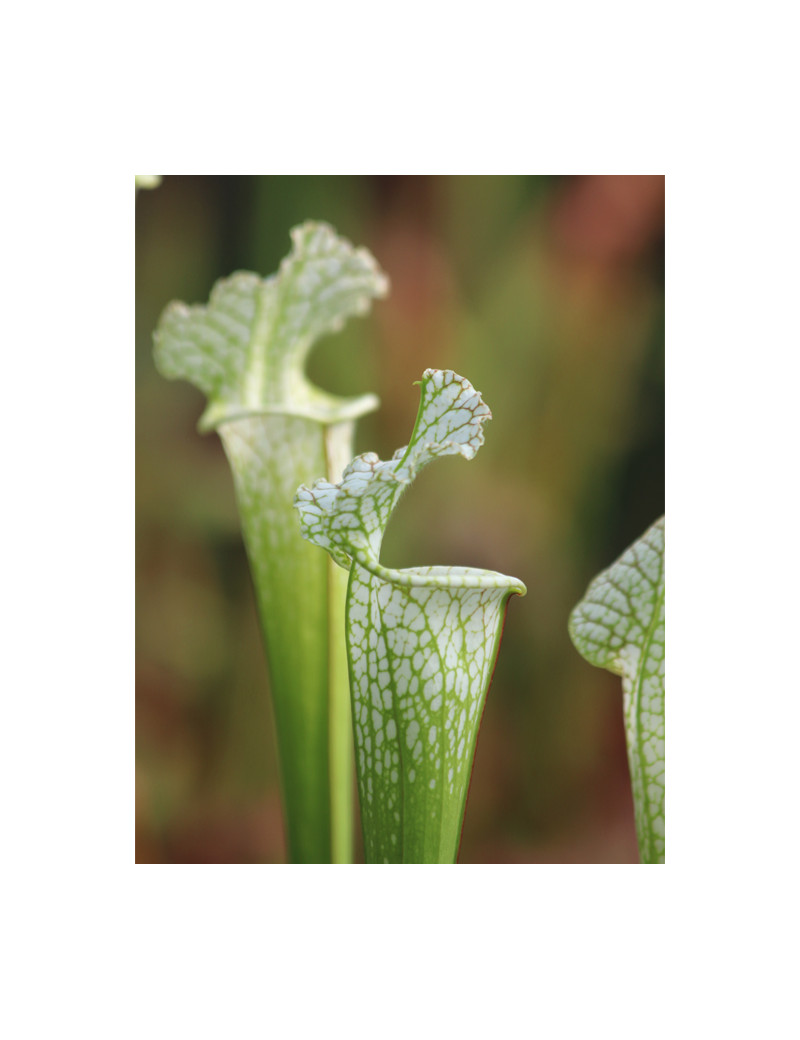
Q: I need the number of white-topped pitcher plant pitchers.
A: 3